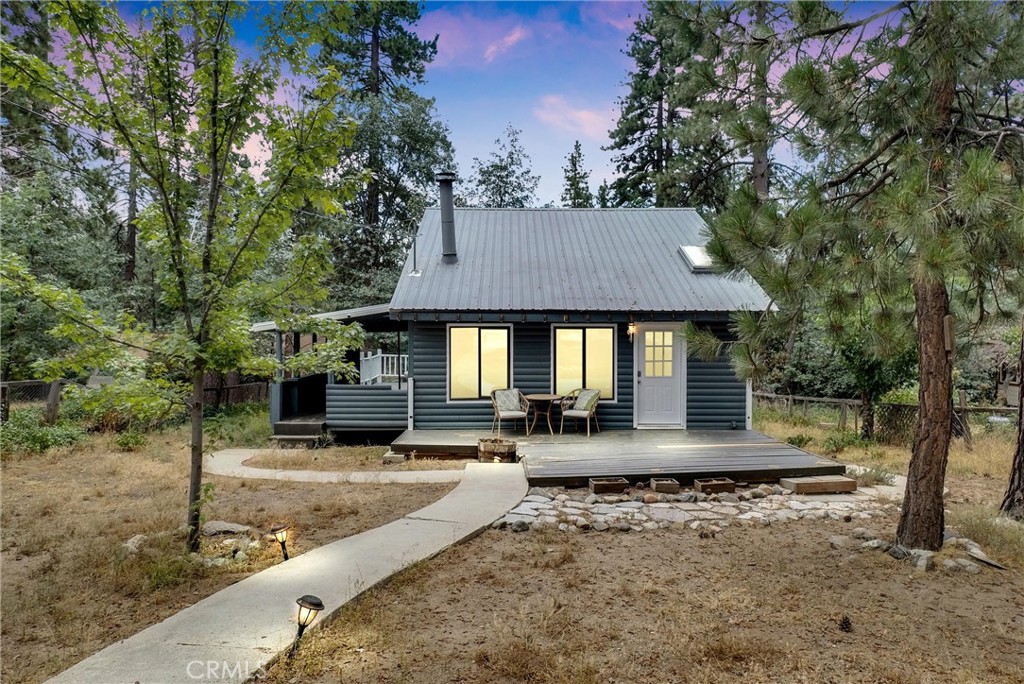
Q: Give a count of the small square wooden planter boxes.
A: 3